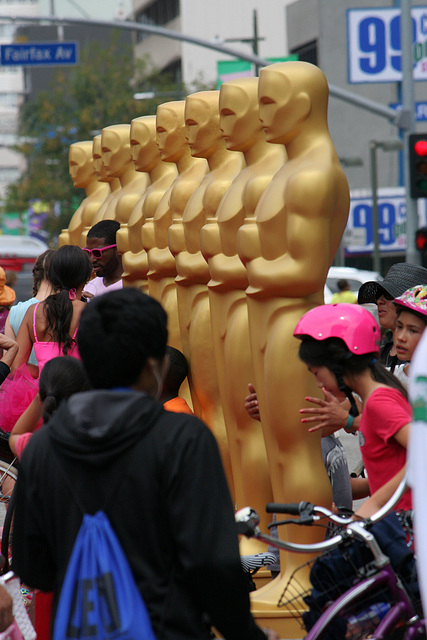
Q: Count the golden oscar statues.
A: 8